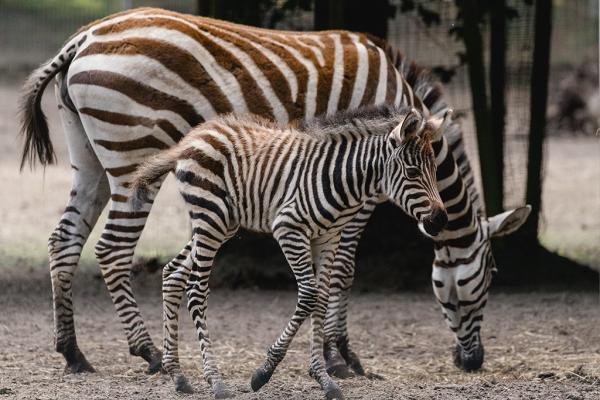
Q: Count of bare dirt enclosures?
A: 1